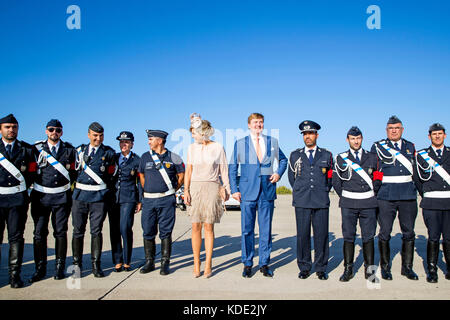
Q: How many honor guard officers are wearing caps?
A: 9